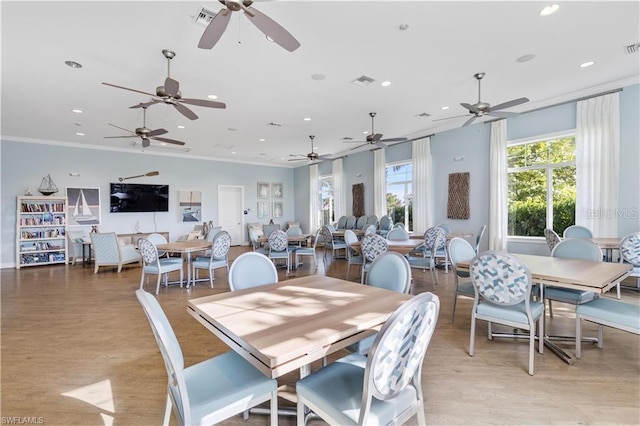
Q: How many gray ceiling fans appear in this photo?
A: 6